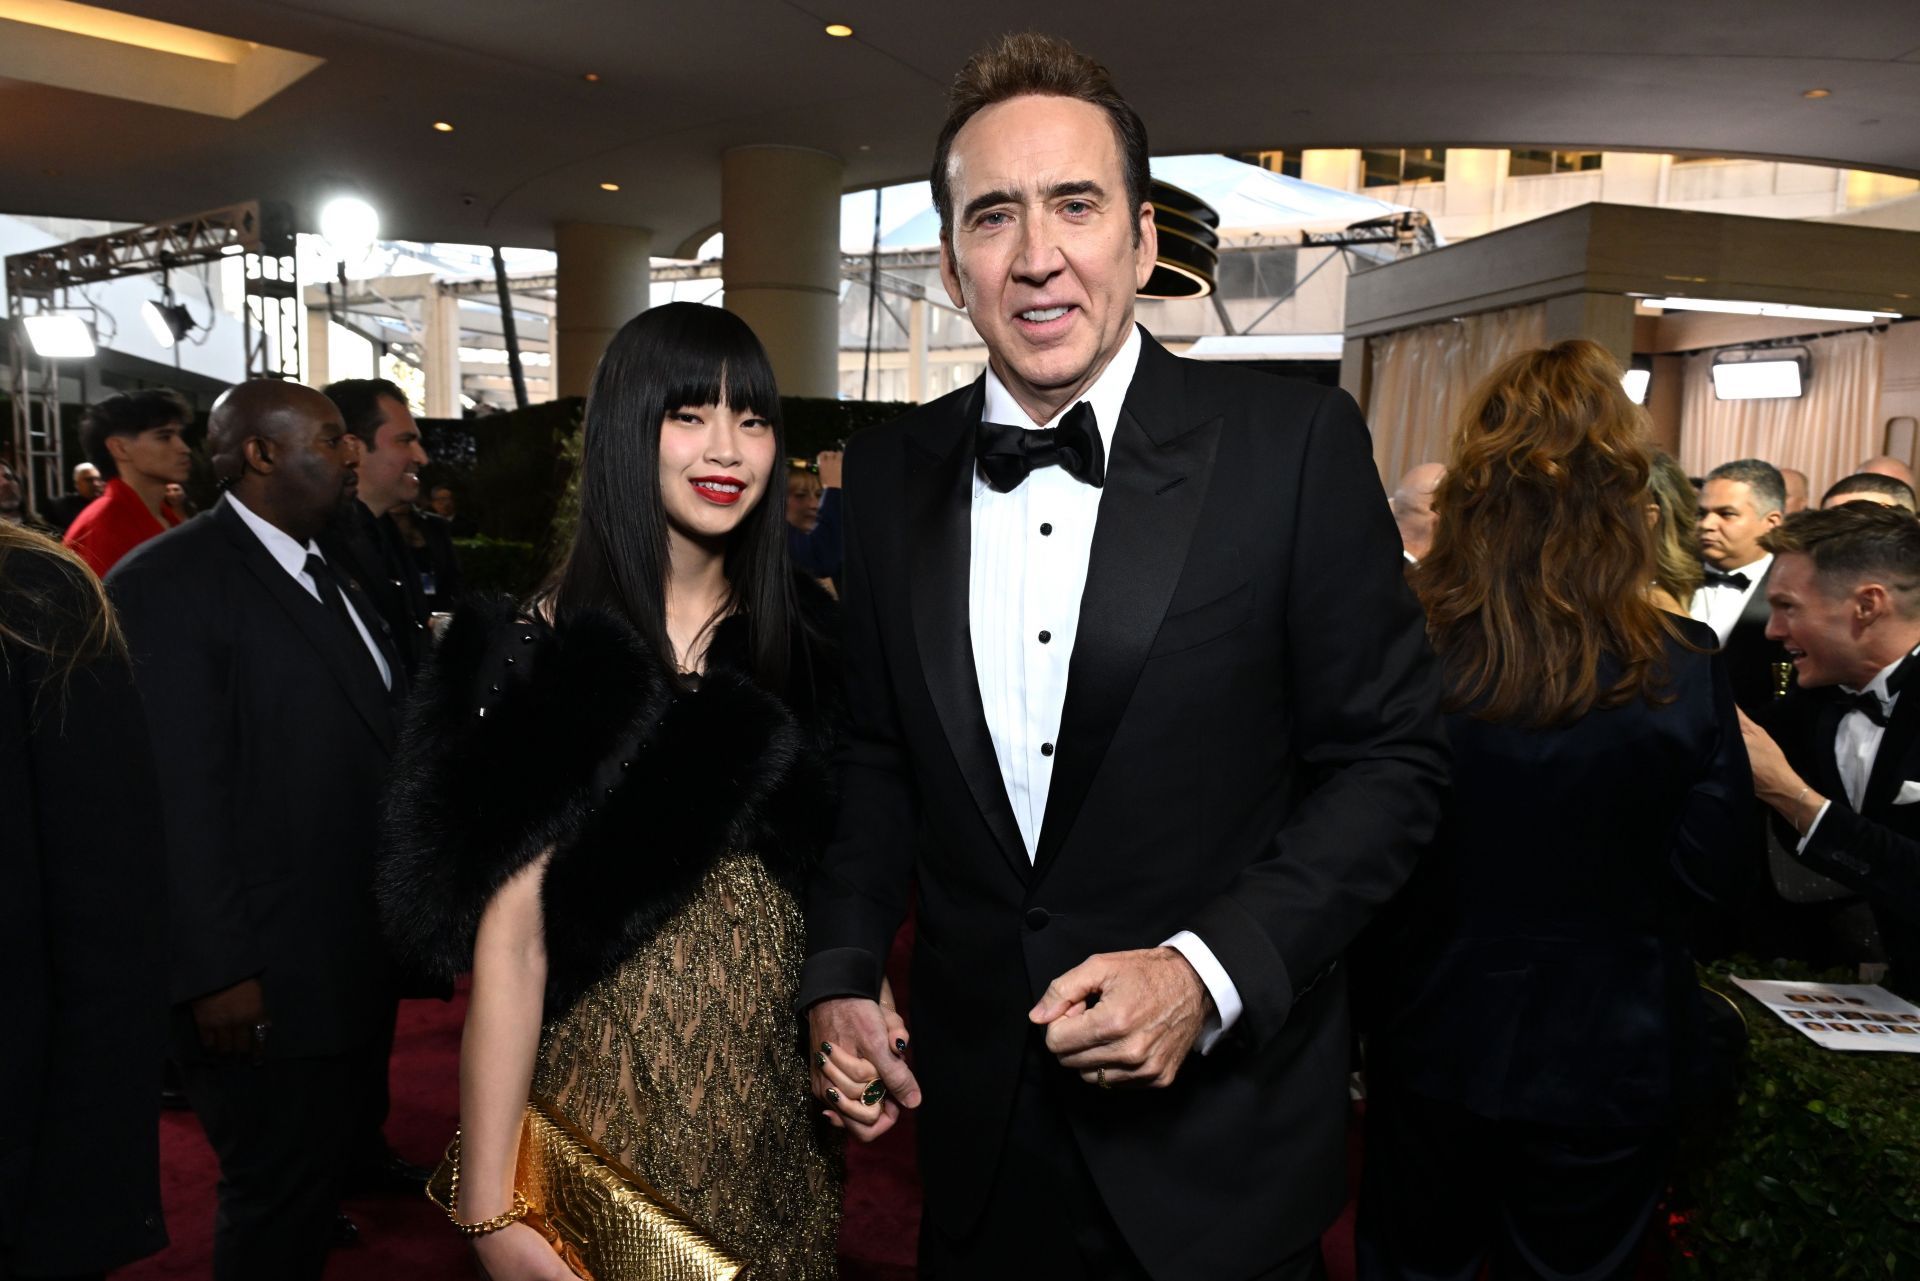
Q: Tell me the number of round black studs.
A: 3